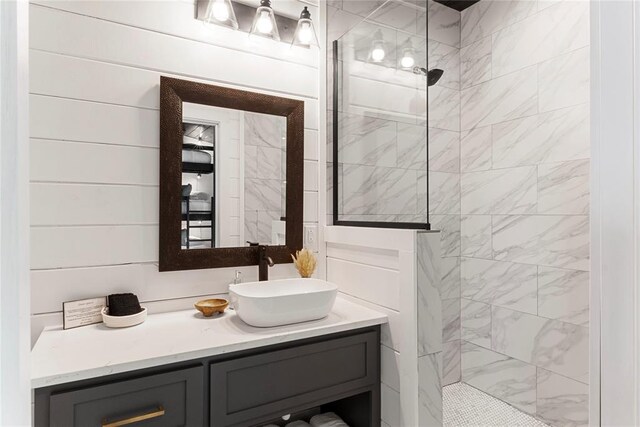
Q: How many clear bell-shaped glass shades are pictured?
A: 3